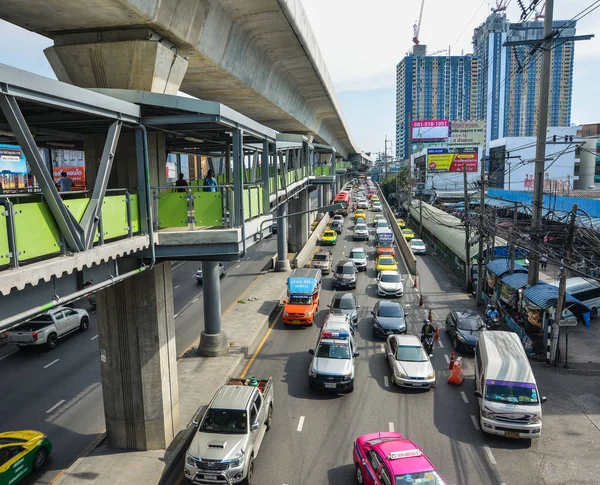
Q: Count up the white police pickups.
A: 1